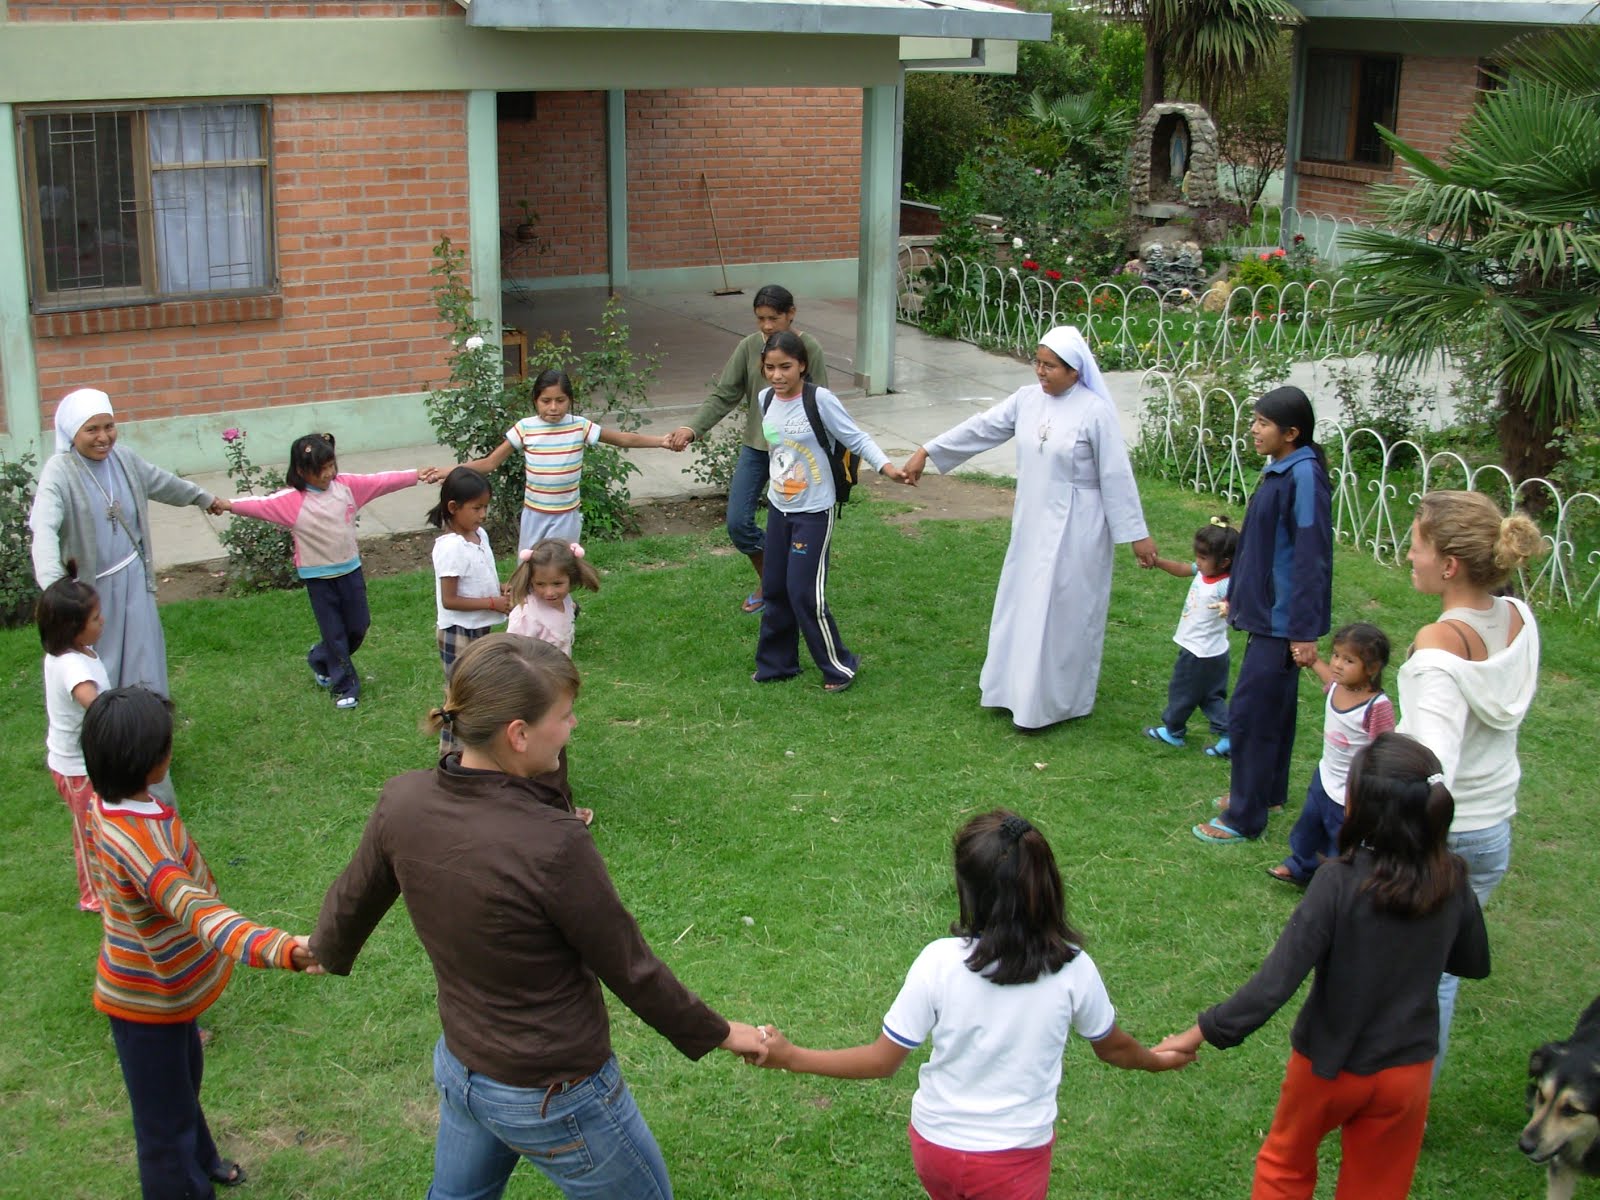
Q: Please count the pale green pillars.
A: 4